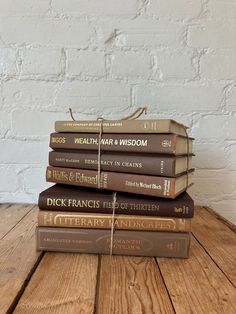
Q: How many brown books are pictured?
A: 7